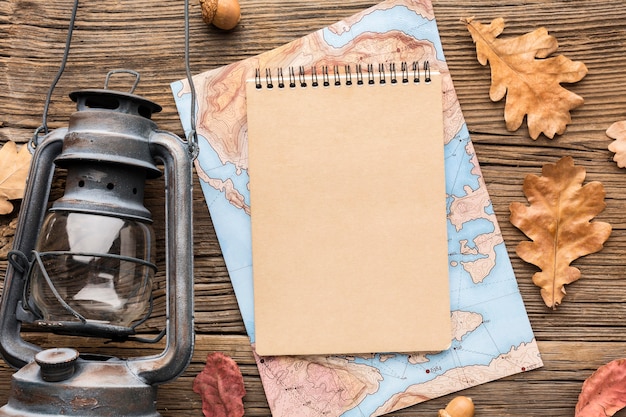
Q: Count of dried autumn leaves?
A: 6